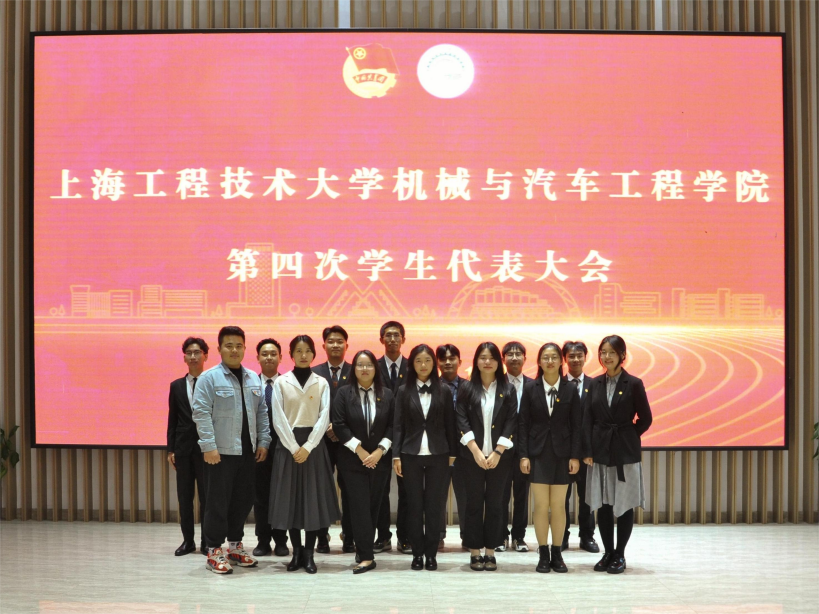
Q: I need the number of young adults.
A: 14